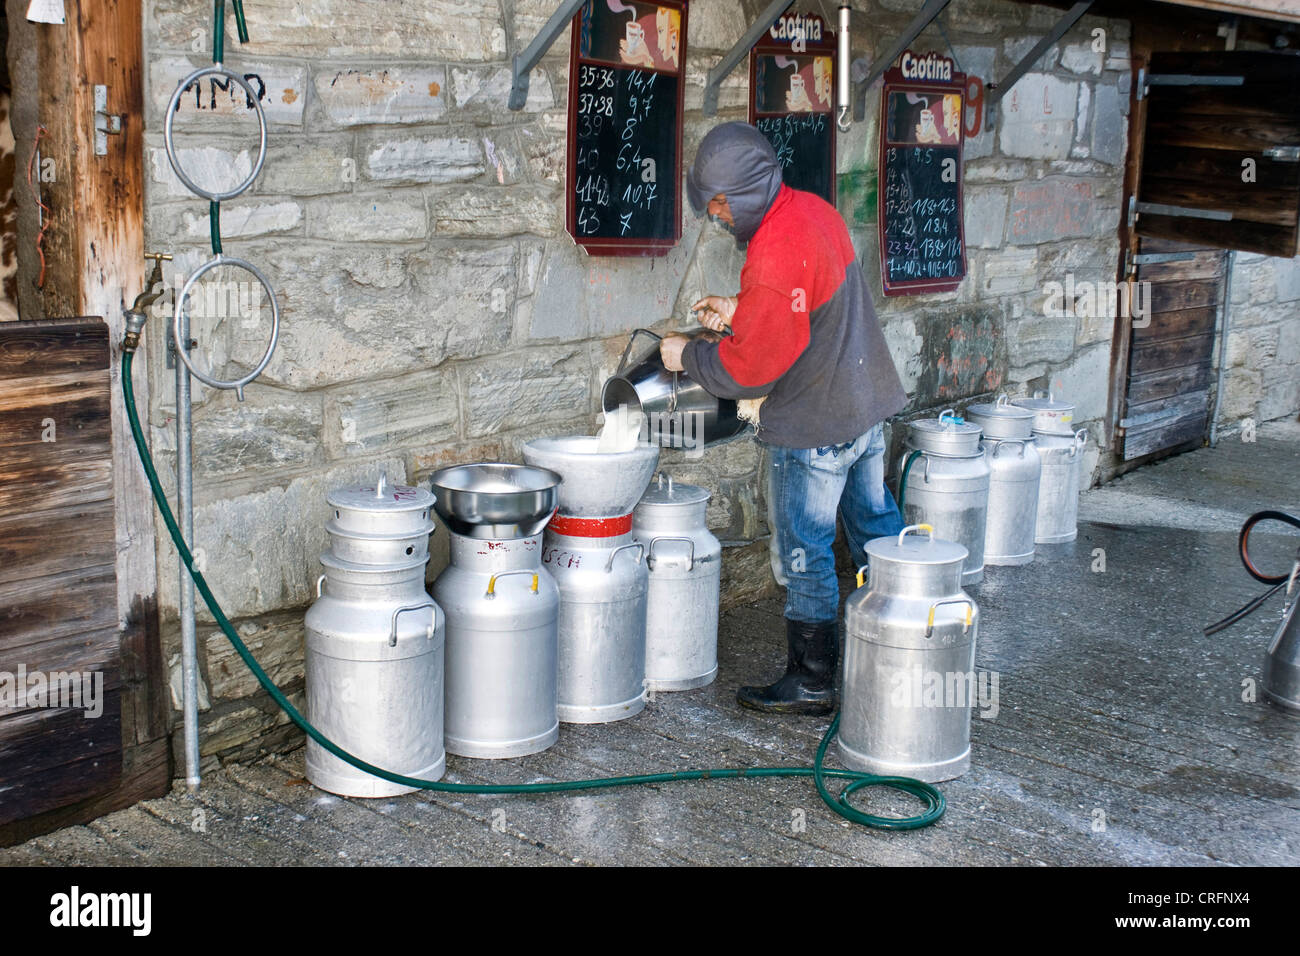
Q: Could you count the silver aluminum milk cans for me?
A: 8